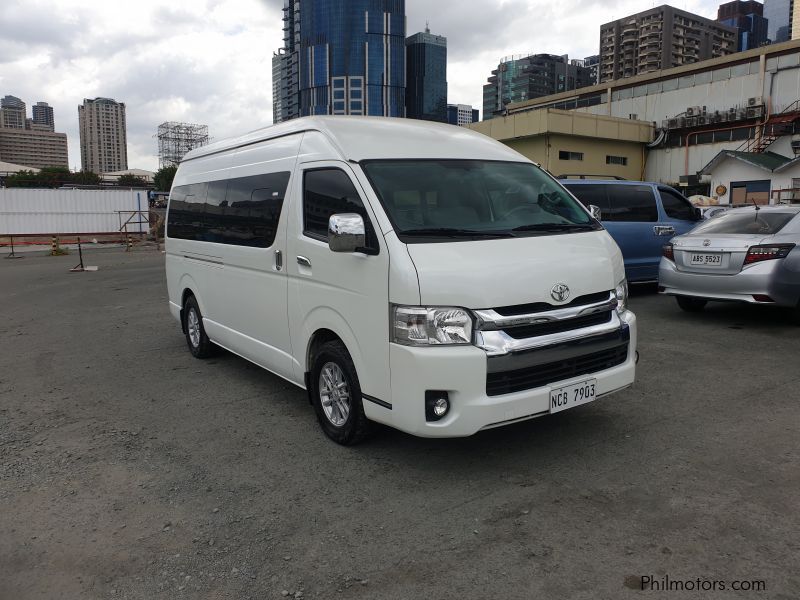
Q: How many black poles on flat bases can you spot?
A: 2